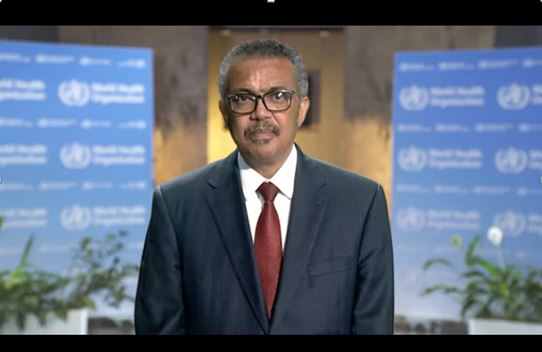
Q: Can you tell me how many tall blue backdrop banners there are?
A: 2